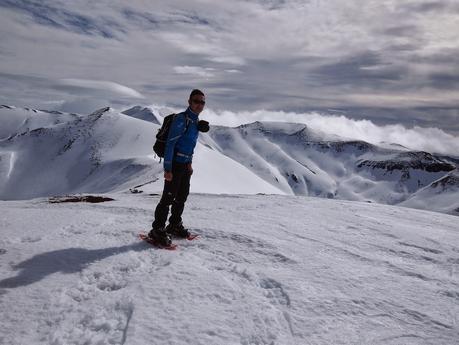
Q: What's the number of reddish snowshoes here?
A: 2